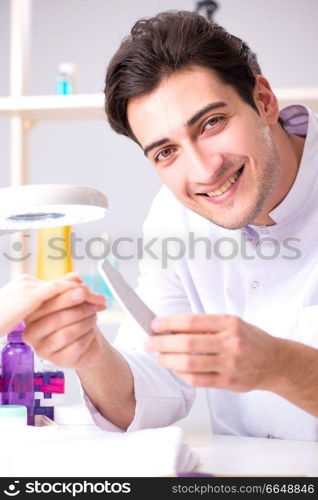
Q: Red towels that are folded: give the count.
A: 0